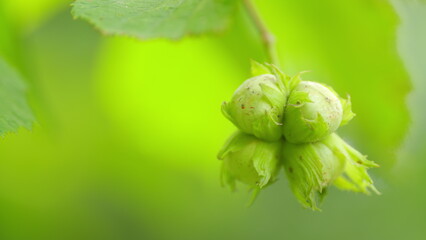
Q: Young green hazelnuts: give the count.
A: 4